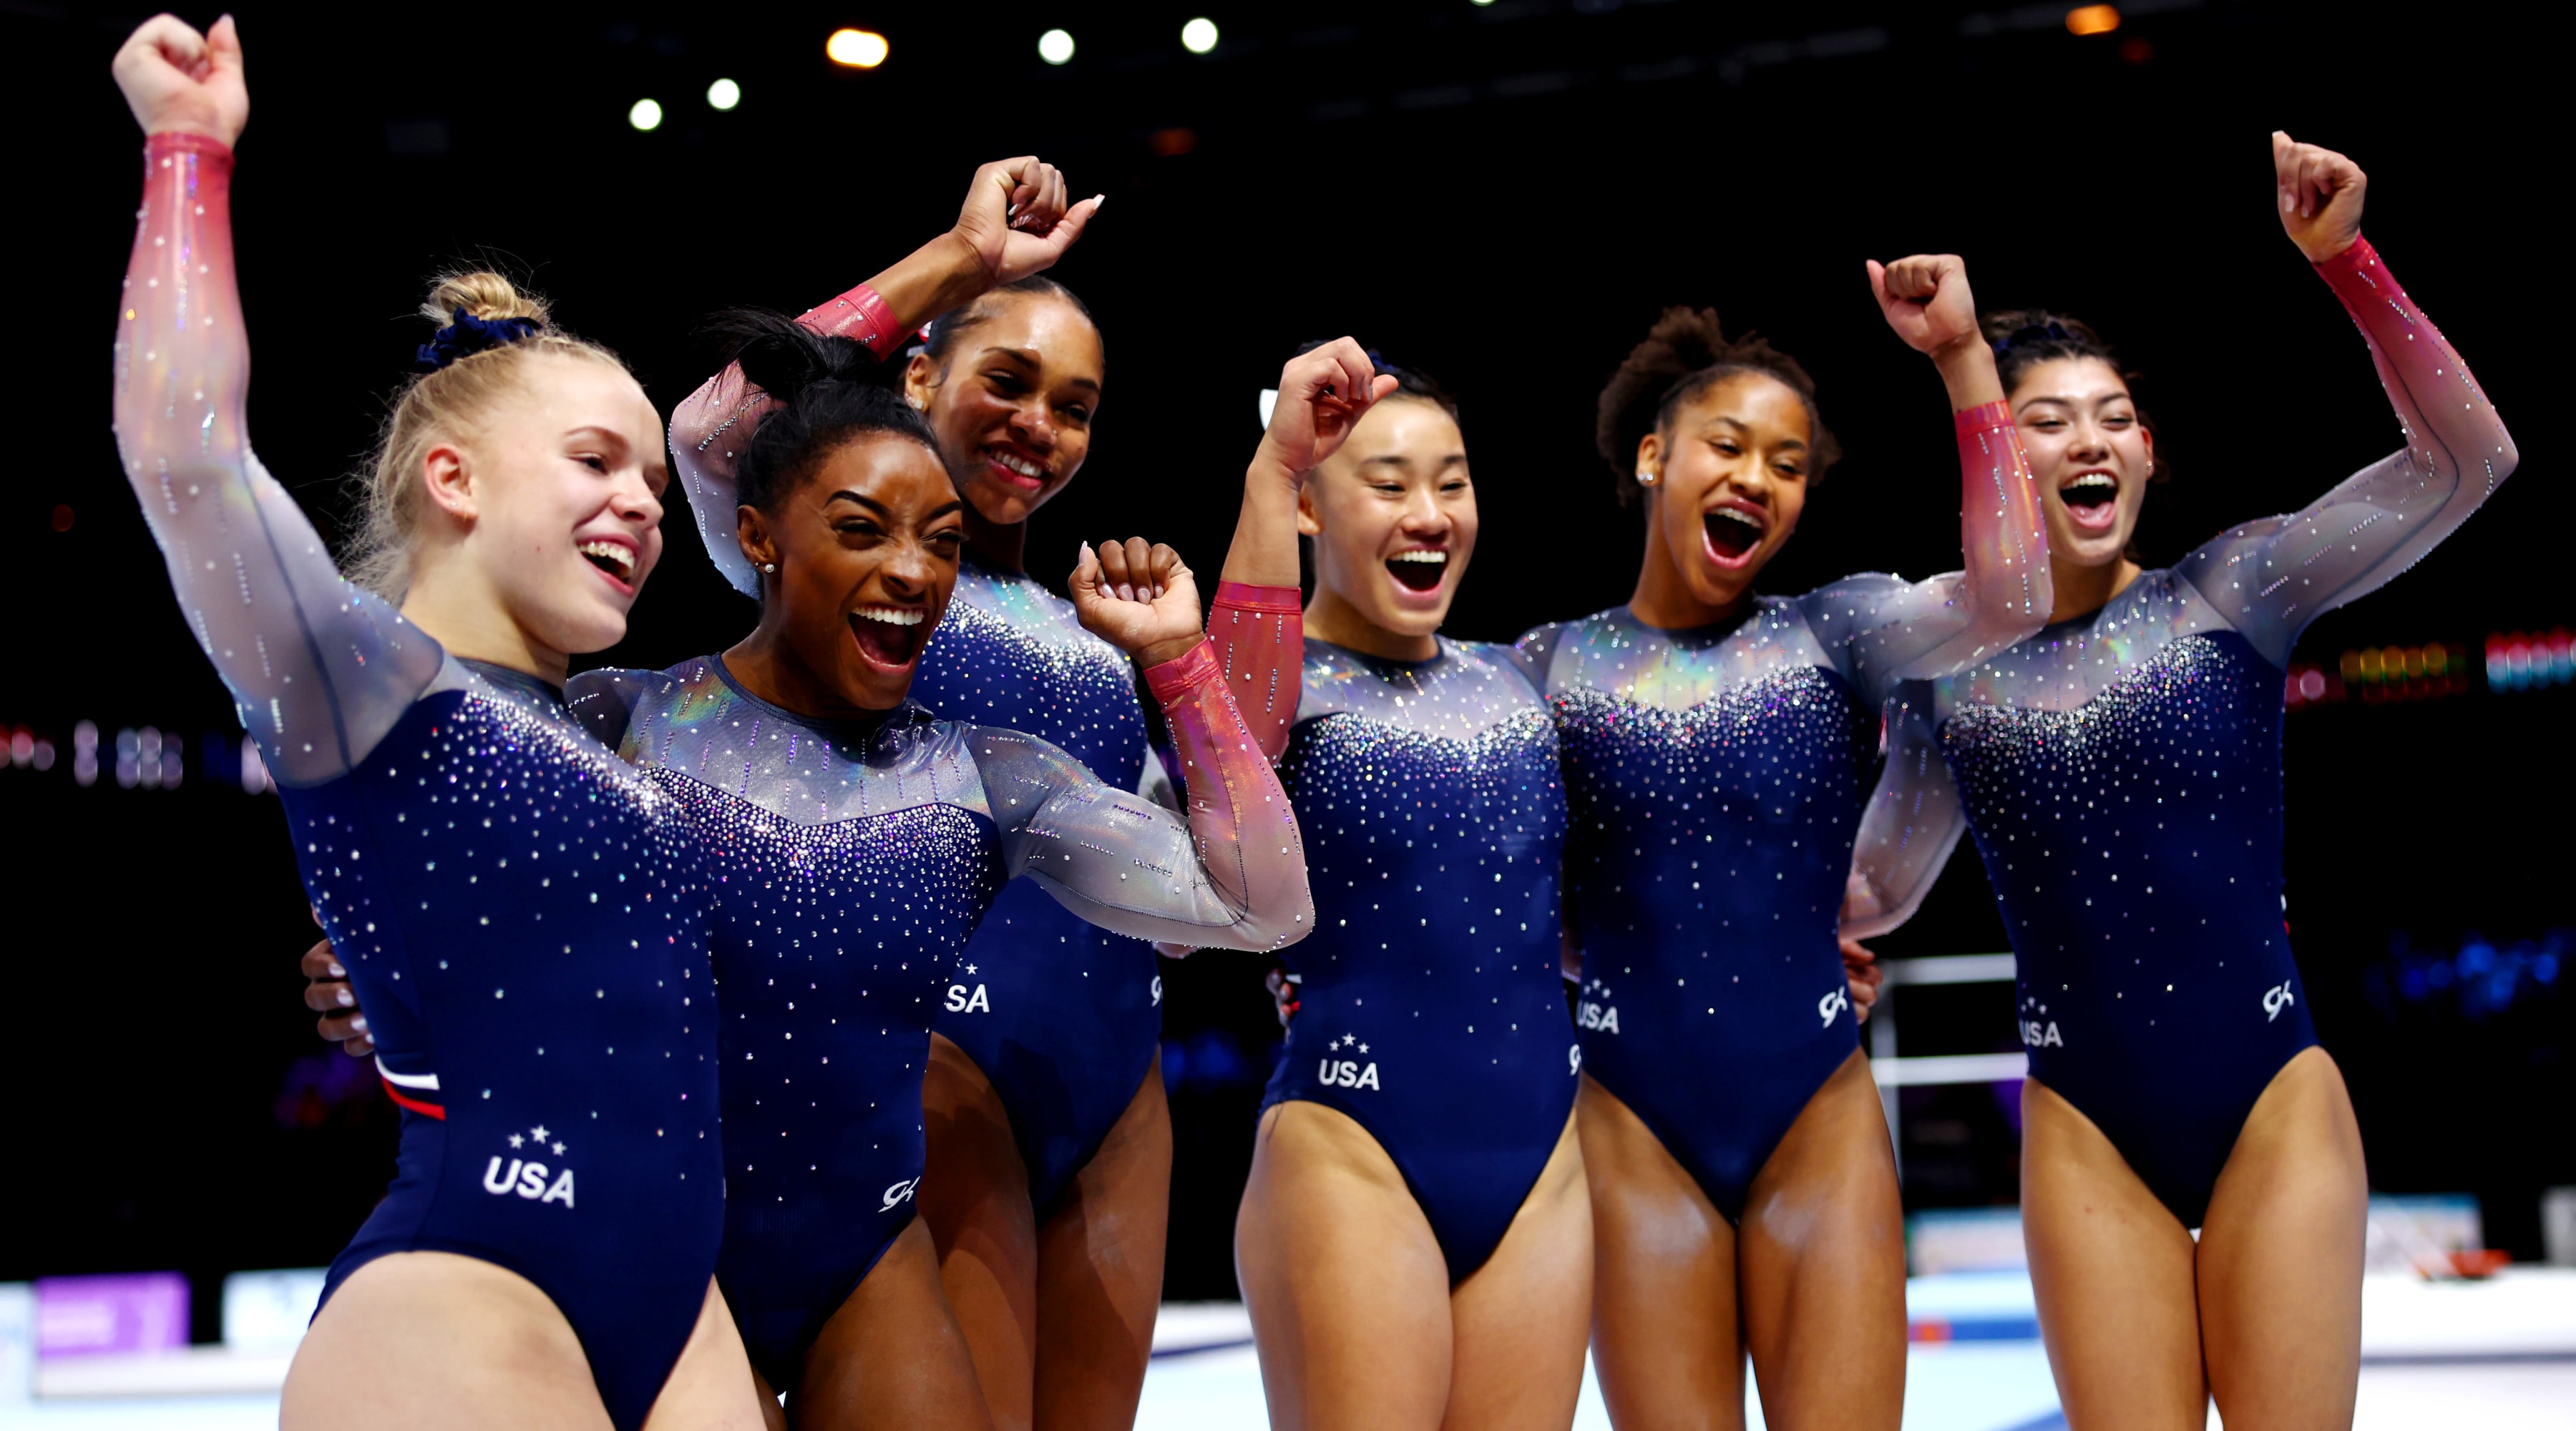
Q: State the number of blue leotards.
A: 6